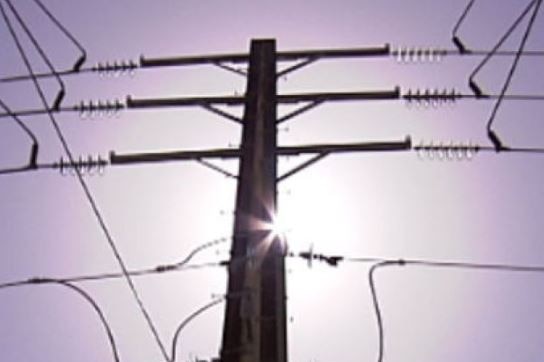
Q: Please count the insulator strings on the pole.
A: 6